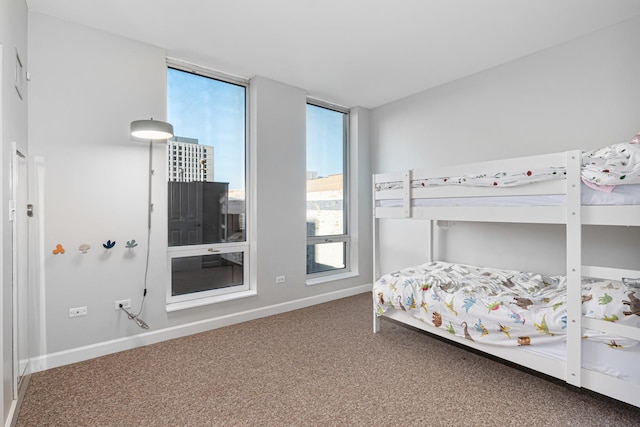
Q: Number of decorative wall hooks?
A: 4